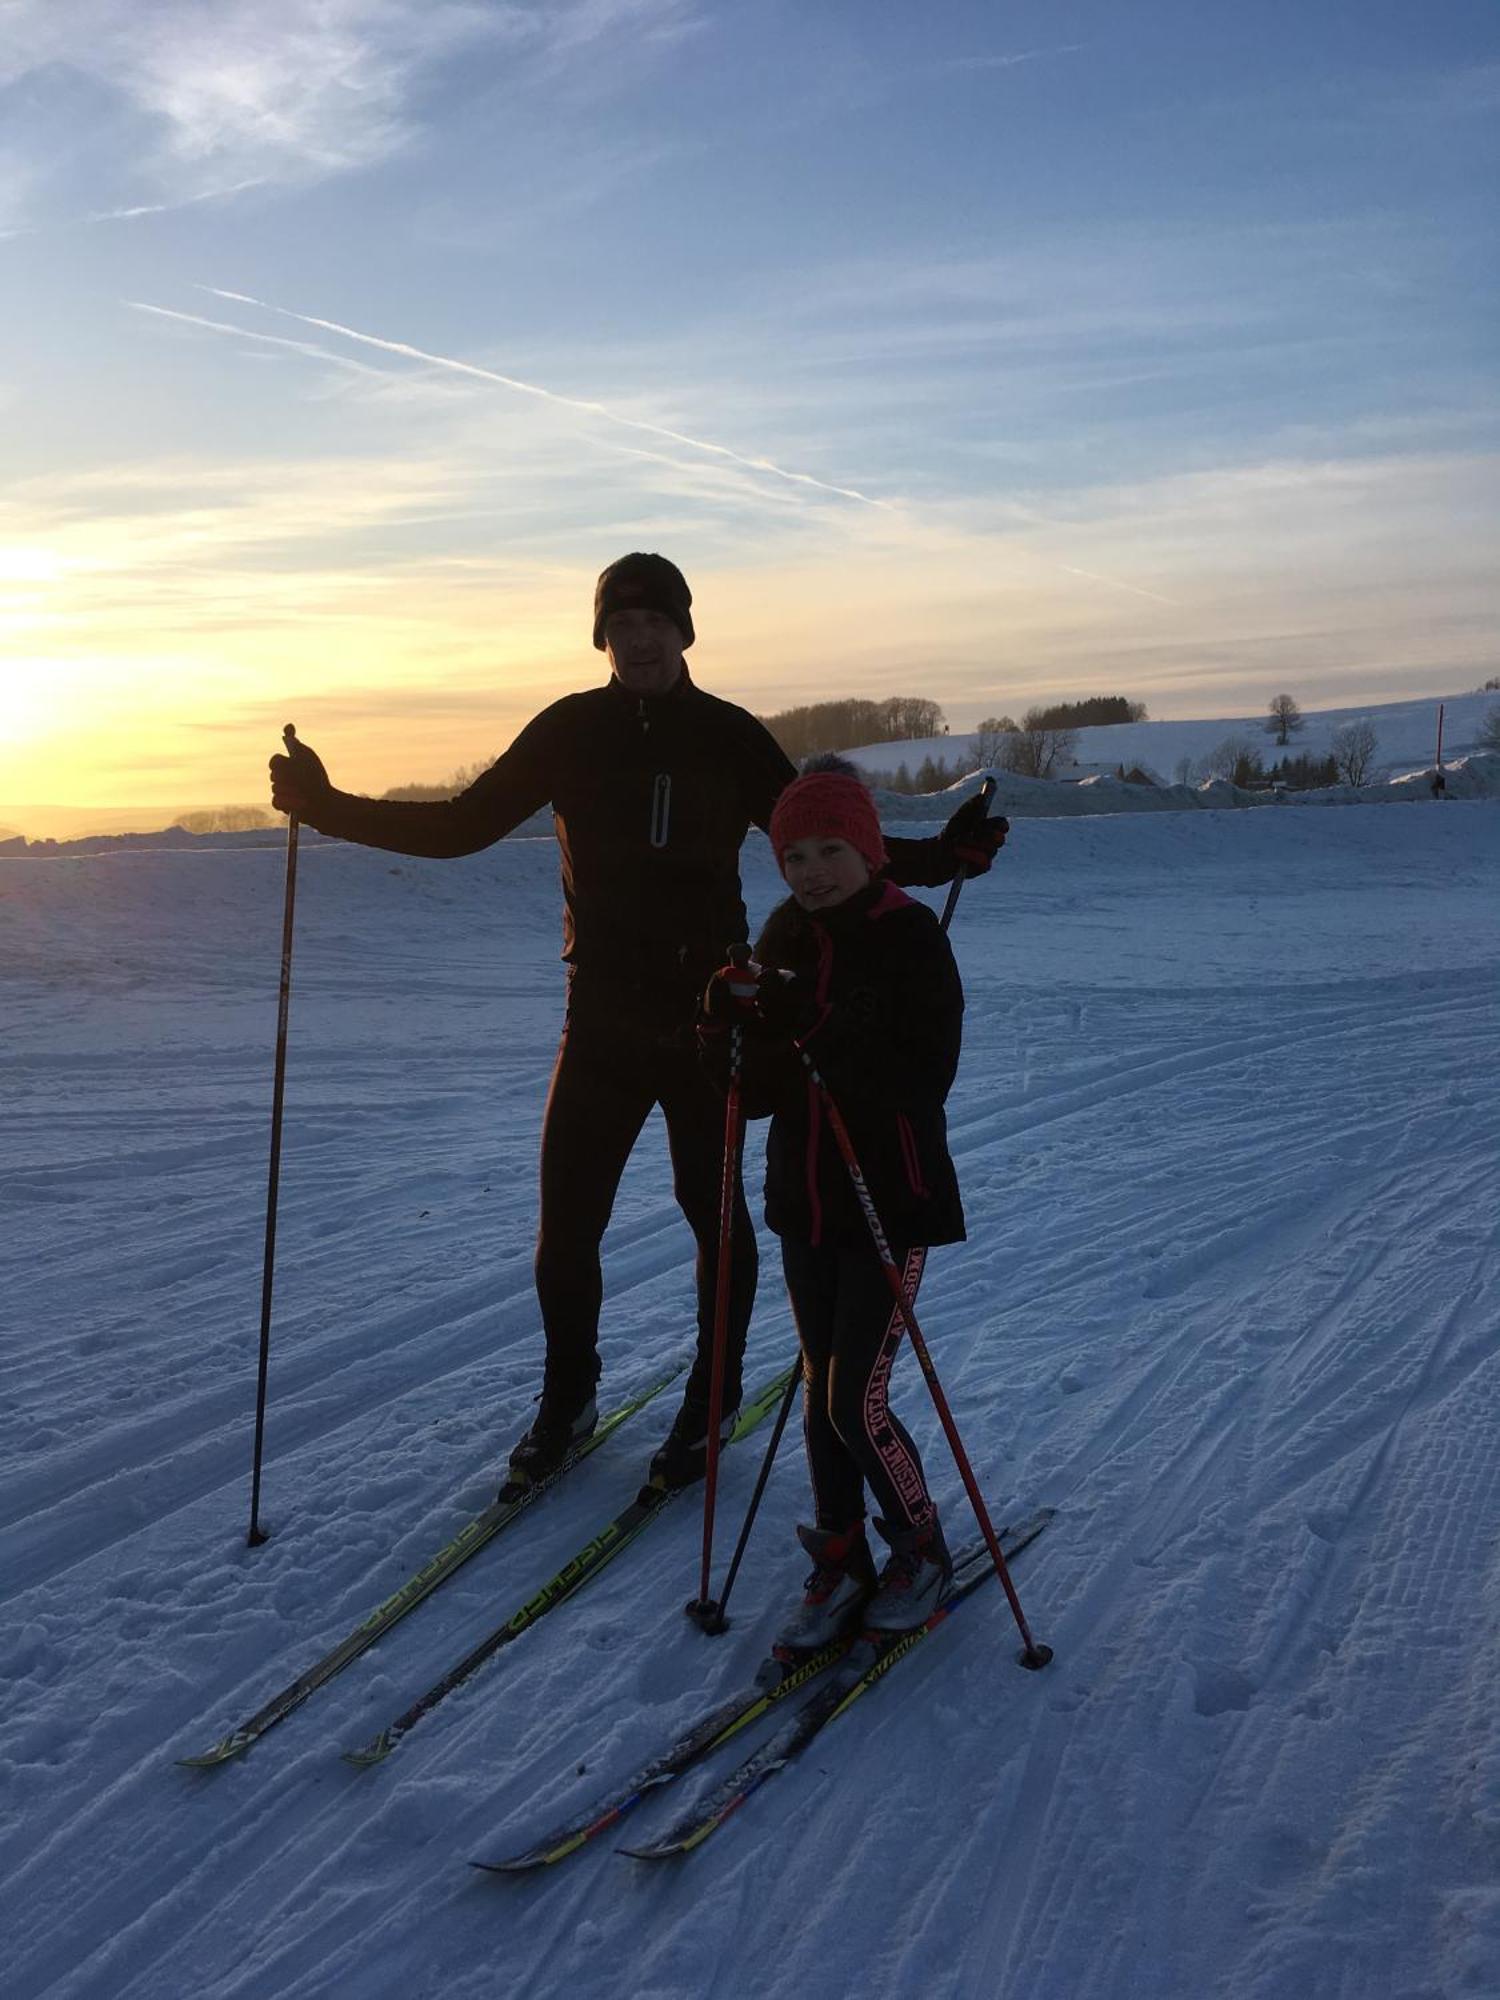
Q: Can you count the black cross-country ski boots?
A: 2